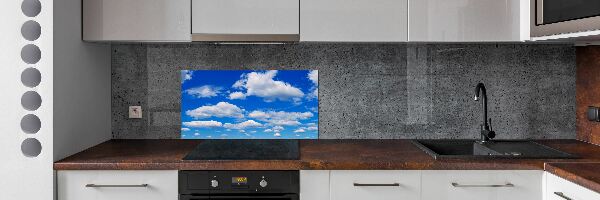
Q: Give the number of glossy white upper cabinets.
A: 4